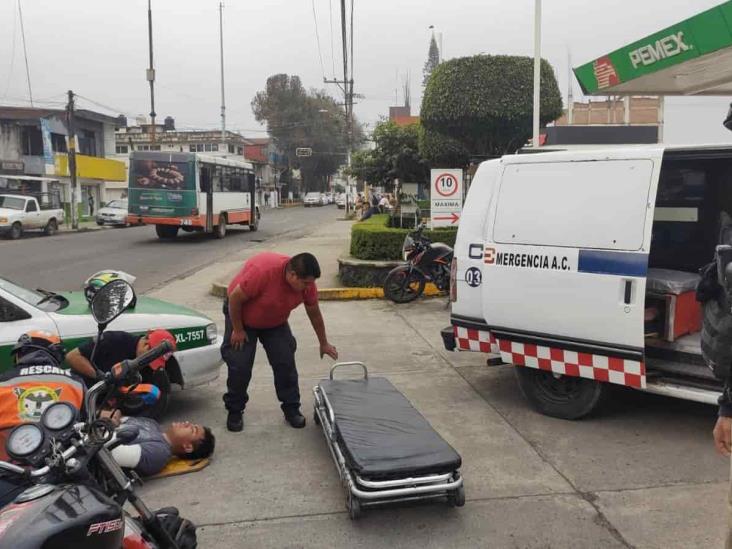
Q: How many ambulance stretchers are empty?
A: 1